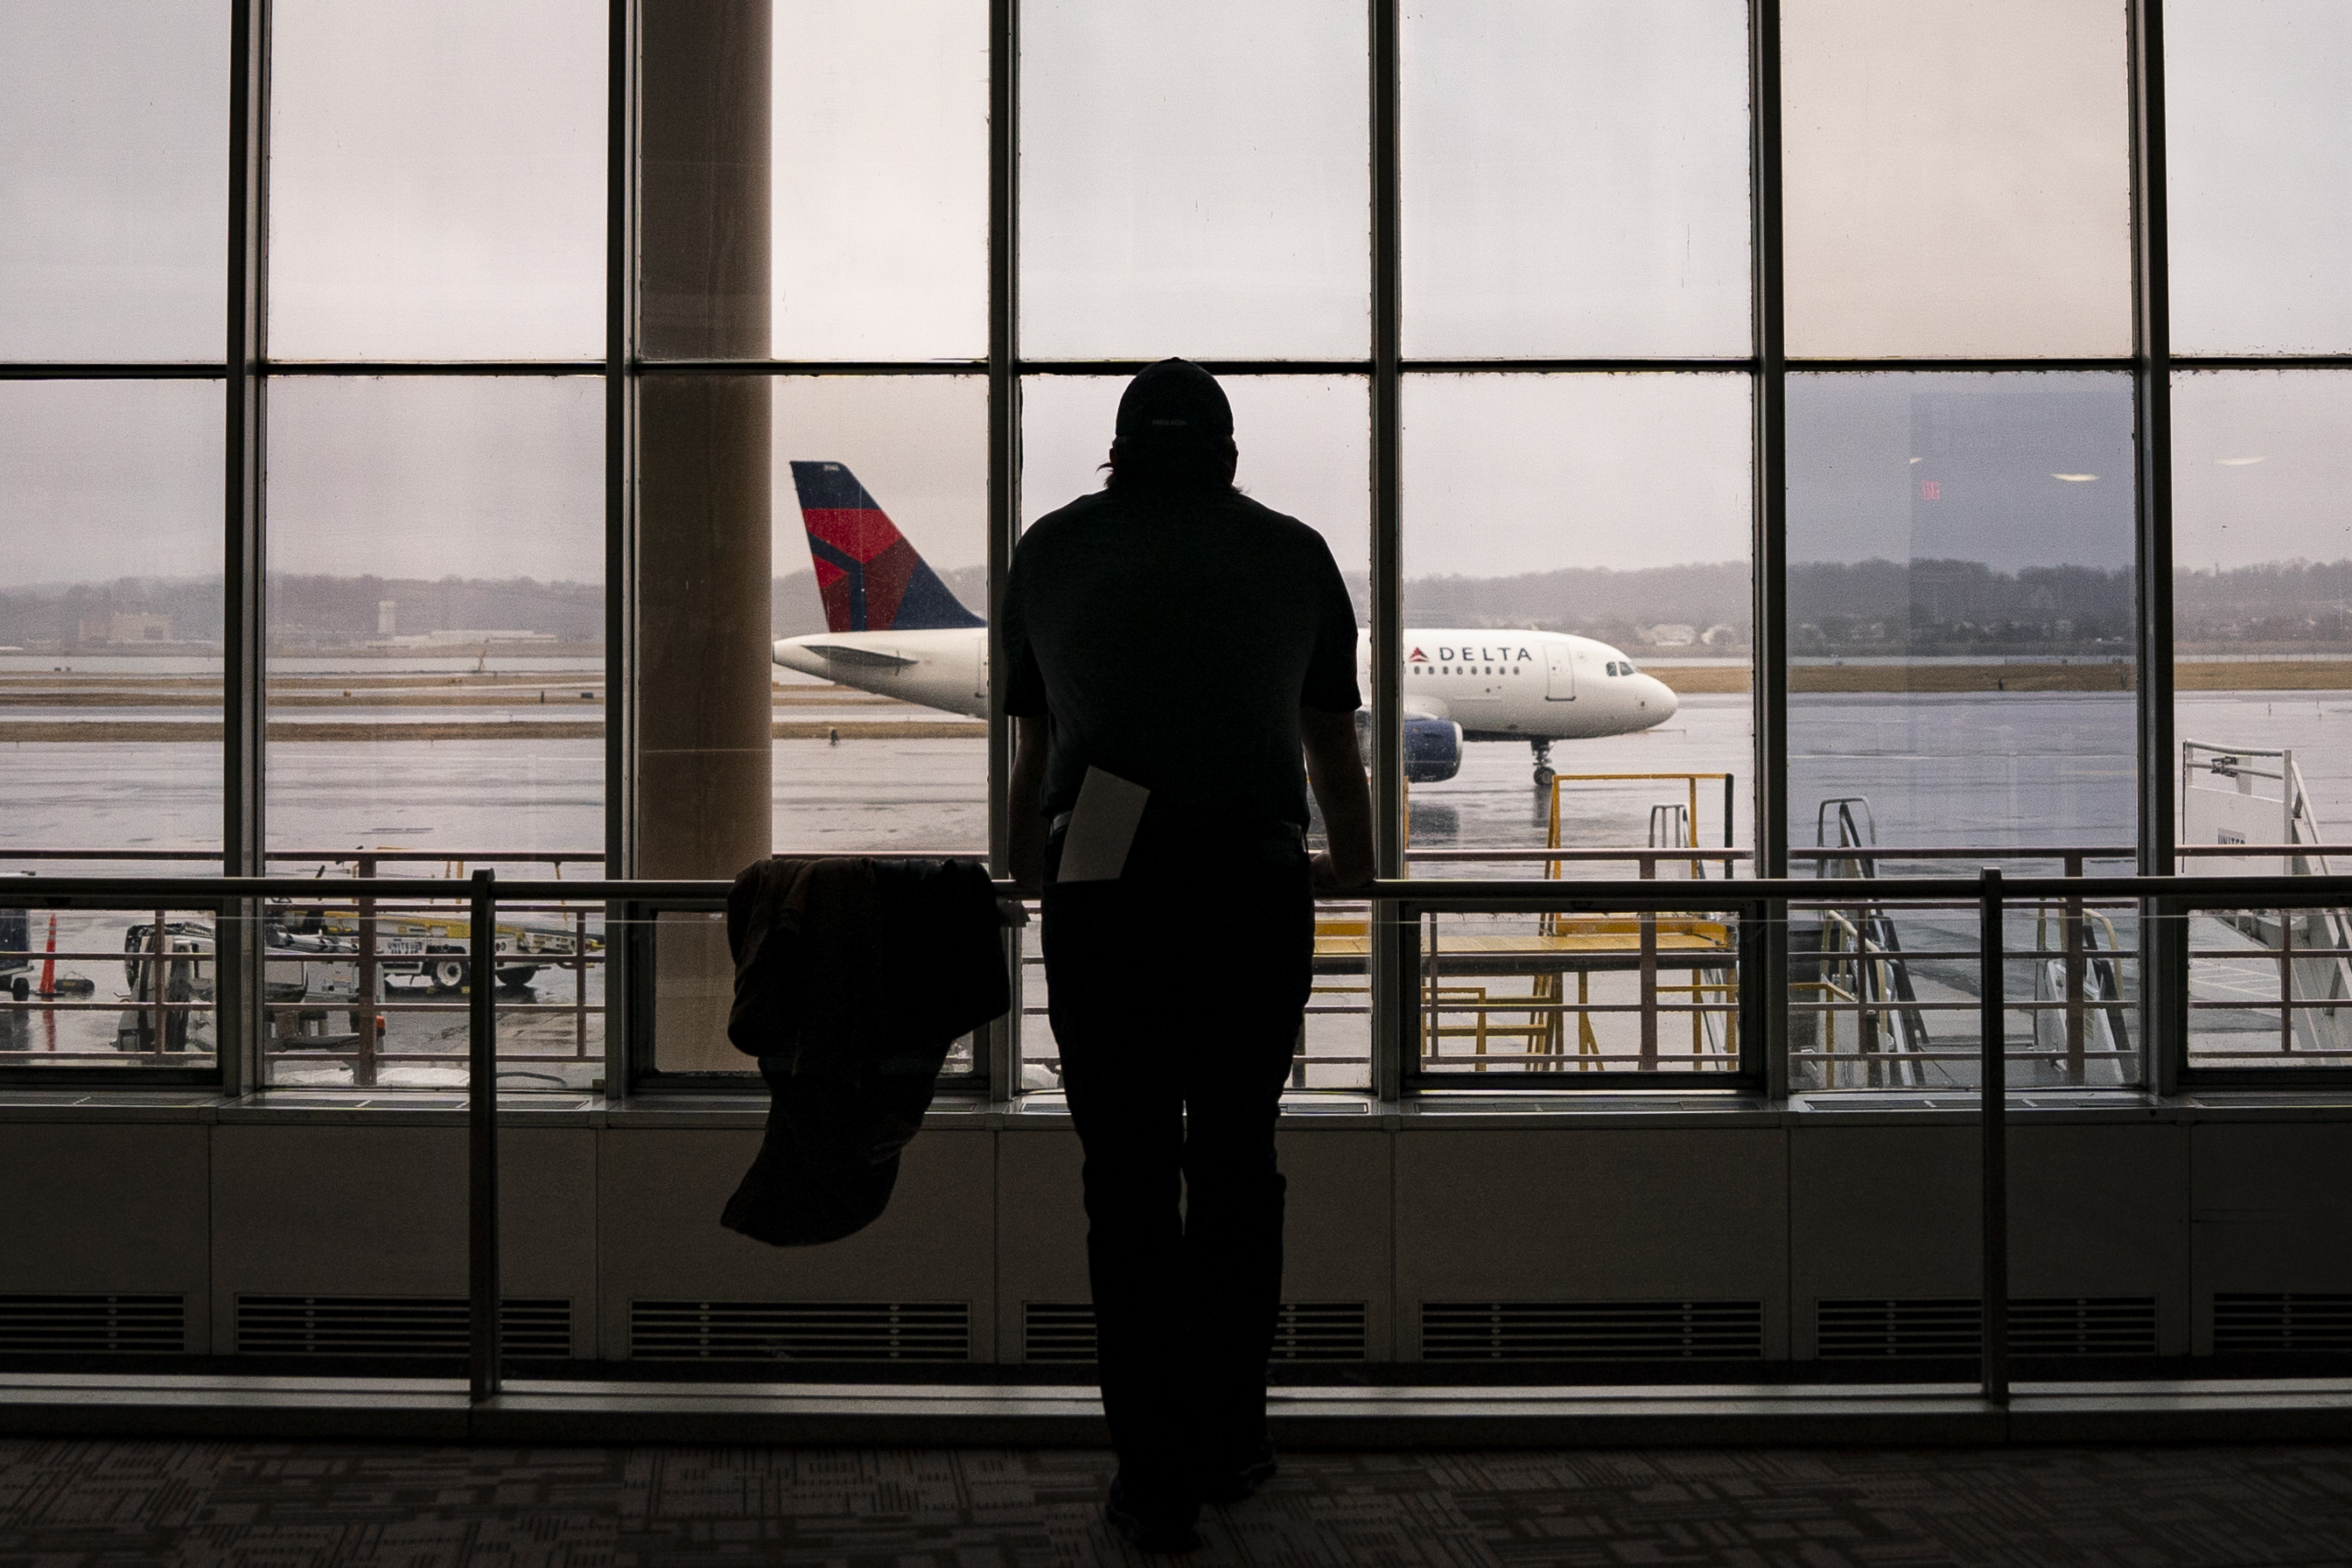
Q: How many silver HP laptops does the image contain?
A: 0